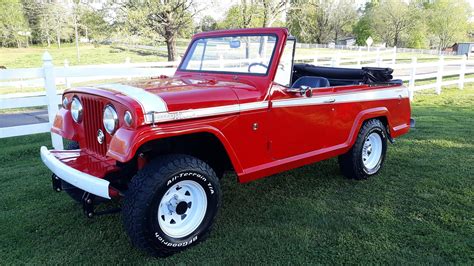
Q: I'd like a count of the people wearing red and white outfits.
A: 0